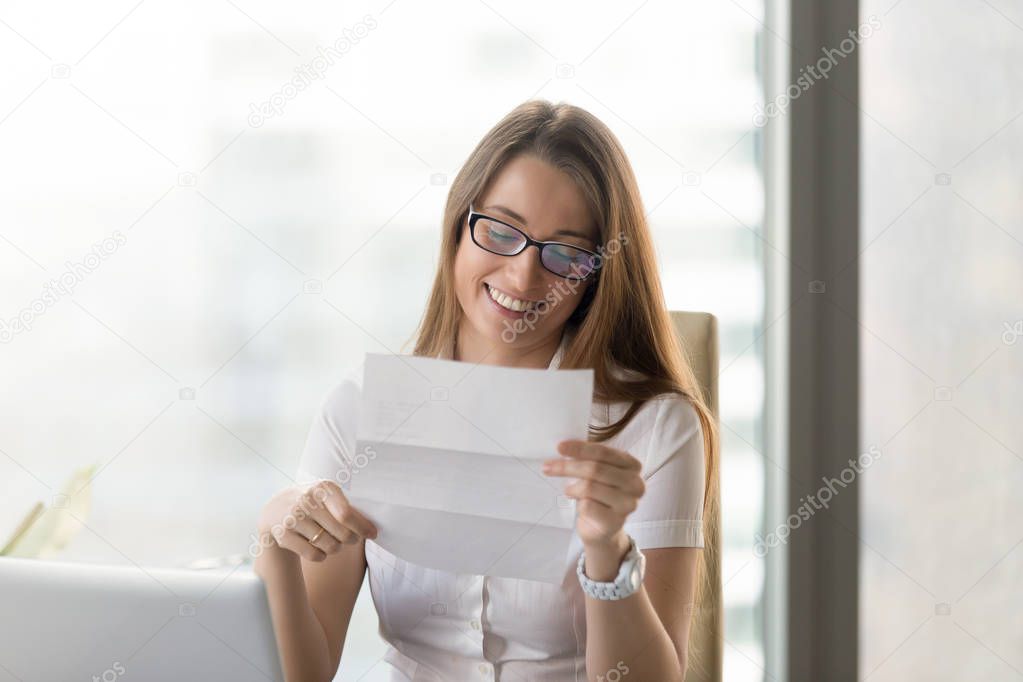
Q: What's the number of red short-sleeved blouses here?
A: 0